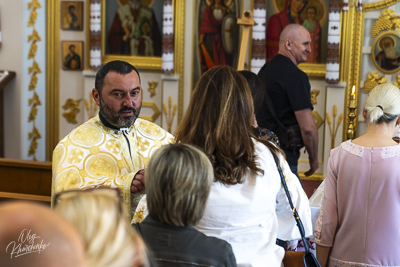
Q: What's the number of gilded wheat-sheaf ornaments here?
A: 3